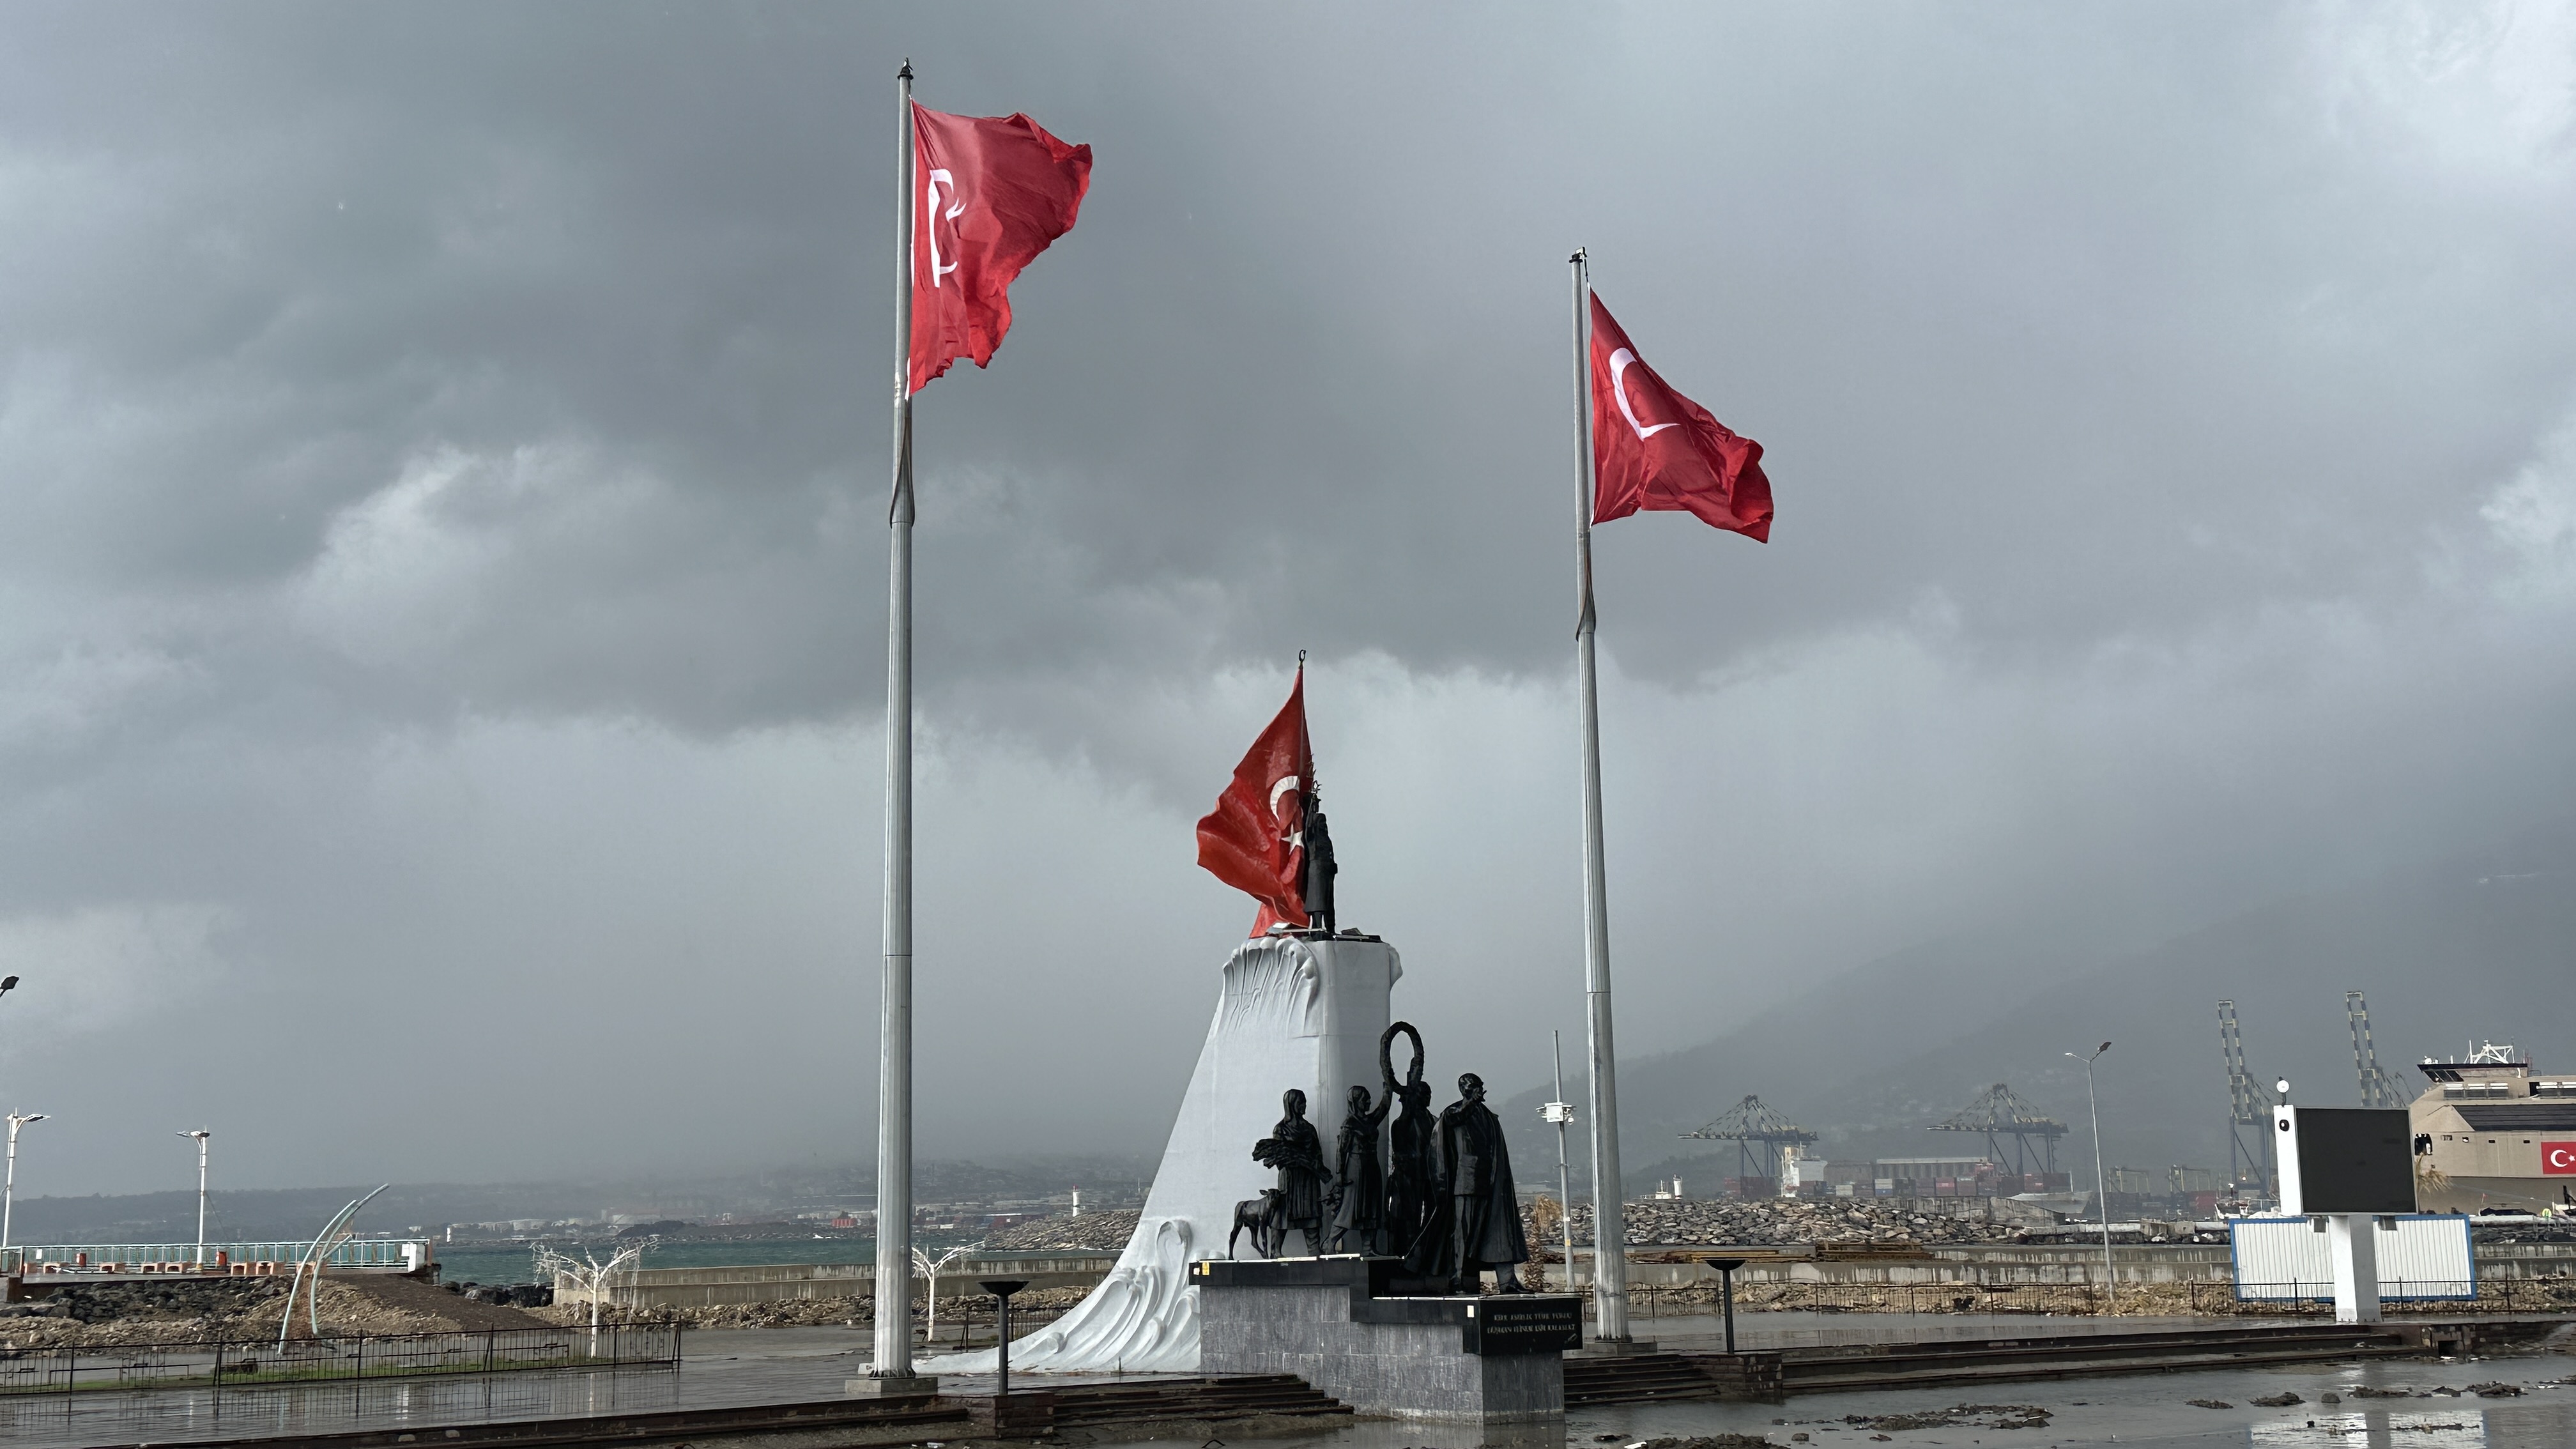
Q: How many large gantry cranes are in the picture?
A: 4